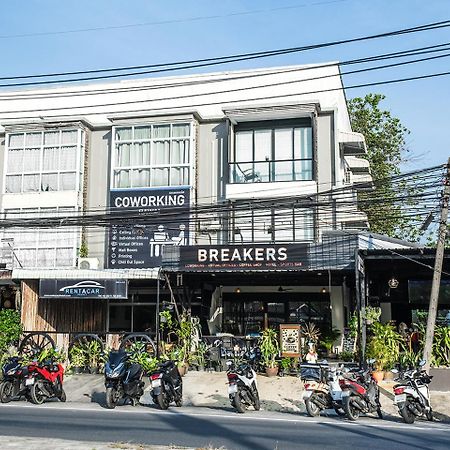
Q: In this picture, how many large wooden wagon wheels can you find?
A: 3